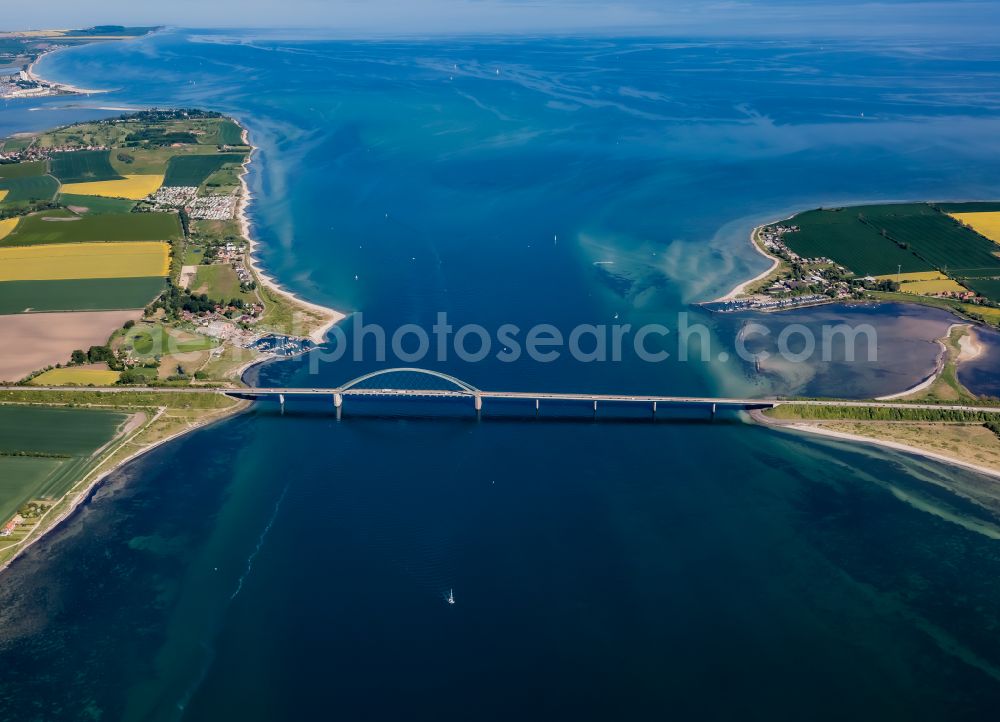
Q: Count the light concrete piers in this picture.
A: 7